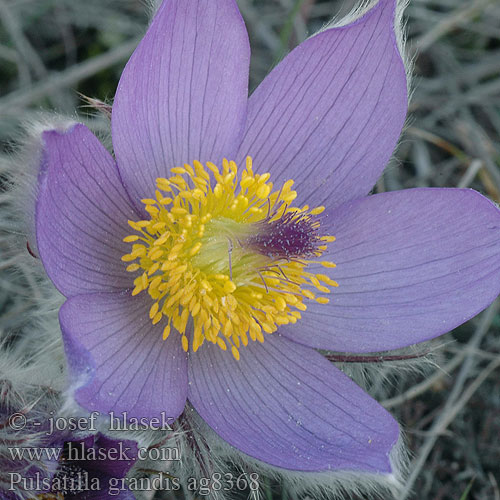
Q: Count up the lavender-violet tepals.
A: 6